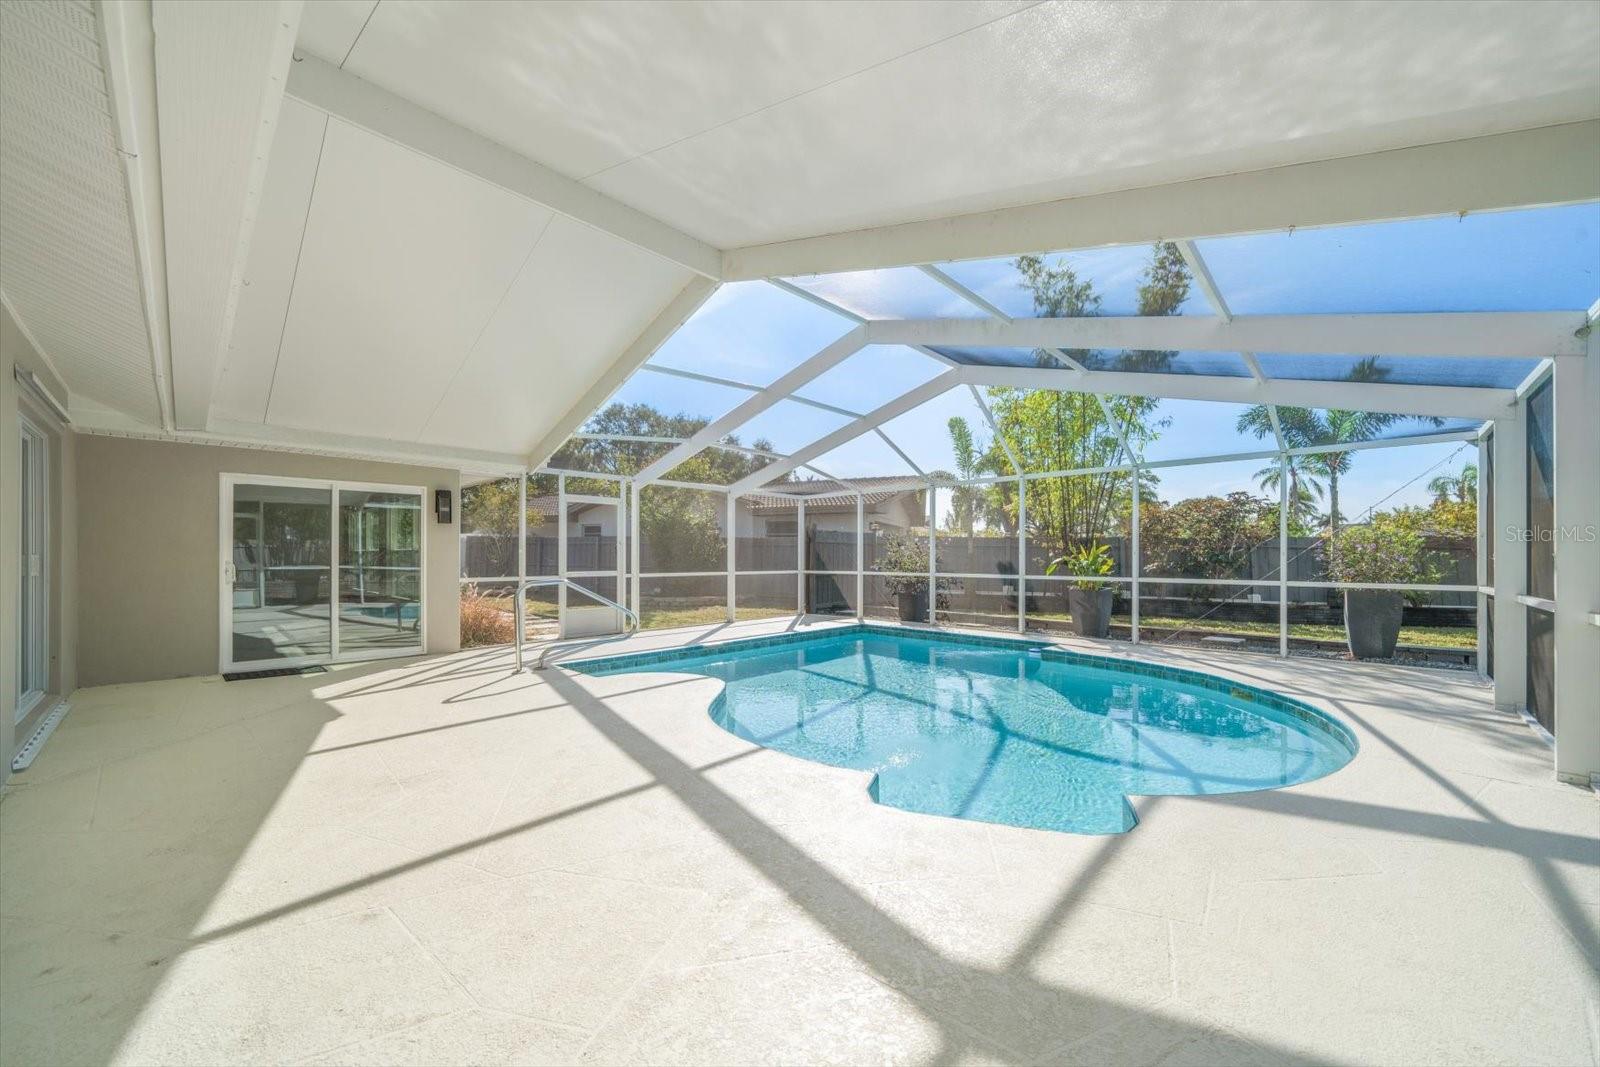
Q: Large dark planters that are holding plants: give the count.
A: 3